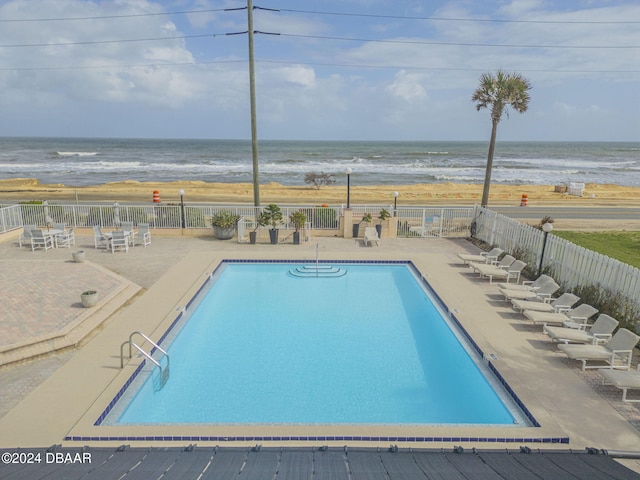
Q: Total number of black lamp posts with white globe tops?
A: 4